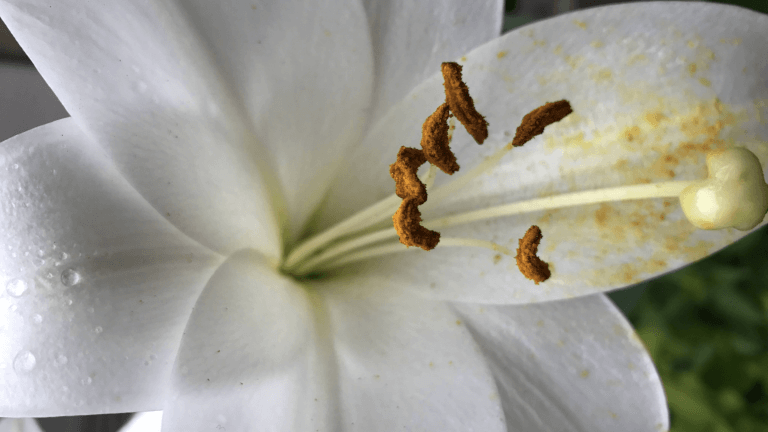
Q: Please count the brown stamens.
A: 6